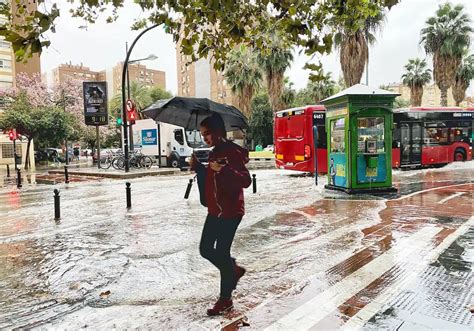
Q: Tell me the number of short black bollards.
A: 7